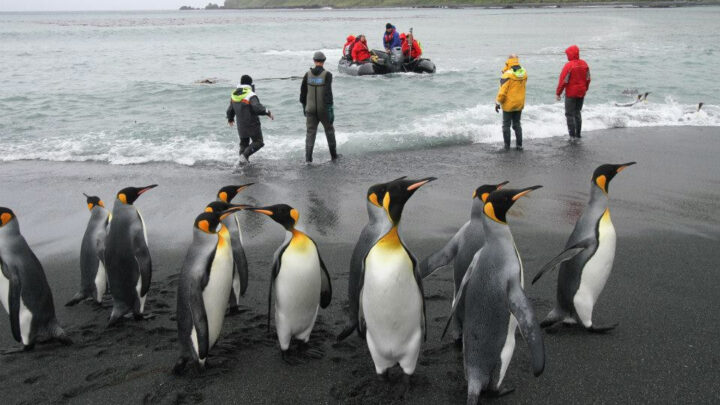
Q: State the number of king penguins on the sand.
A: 12